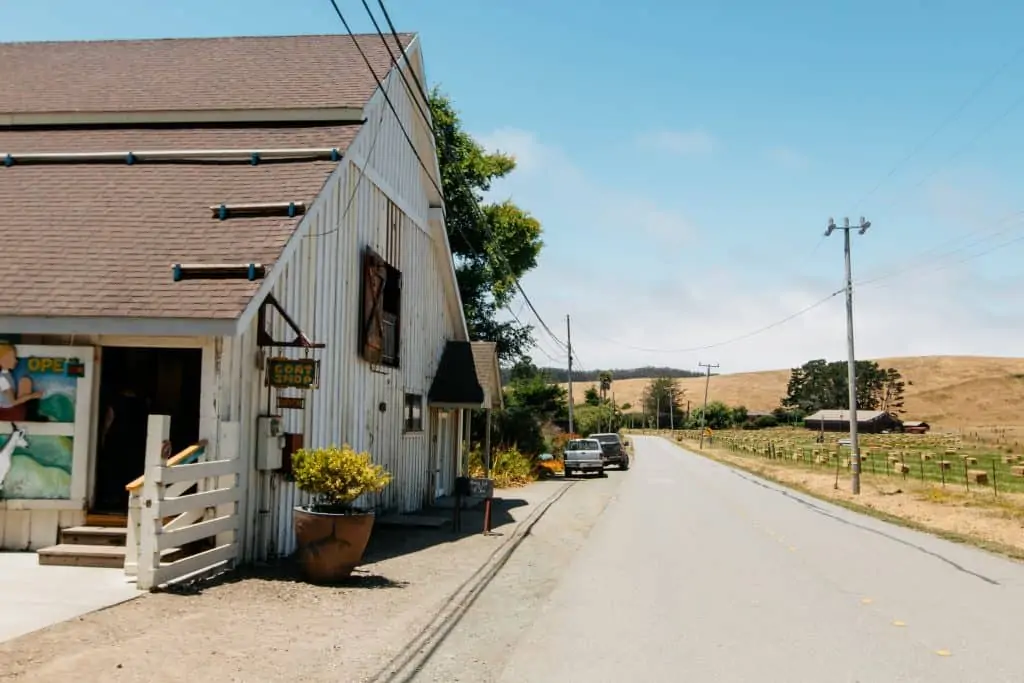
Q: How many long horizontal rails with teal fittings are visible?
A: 3